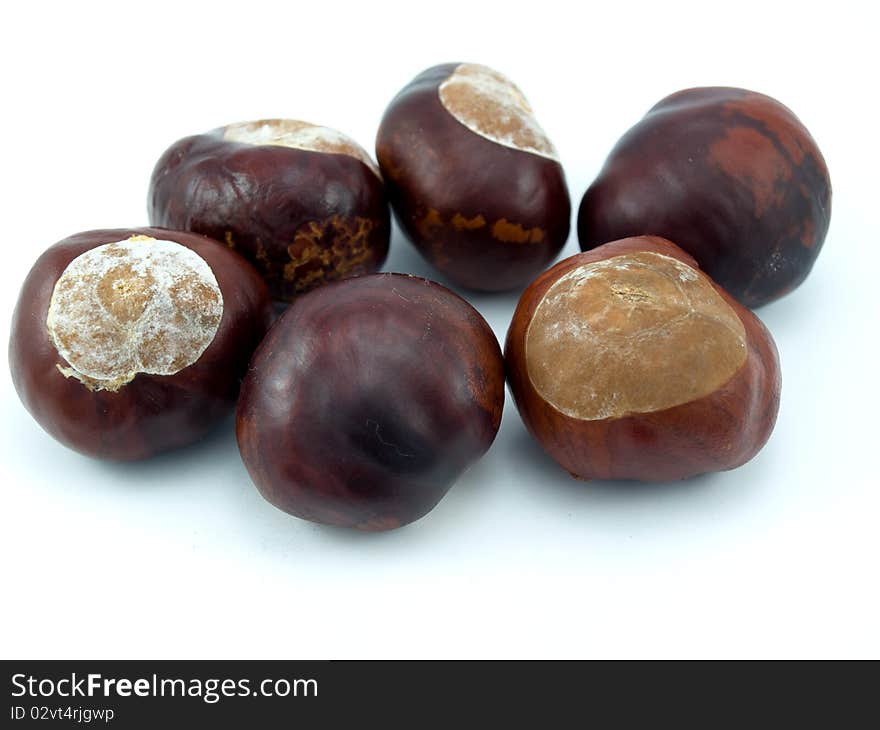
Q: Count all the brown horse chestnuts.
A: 6